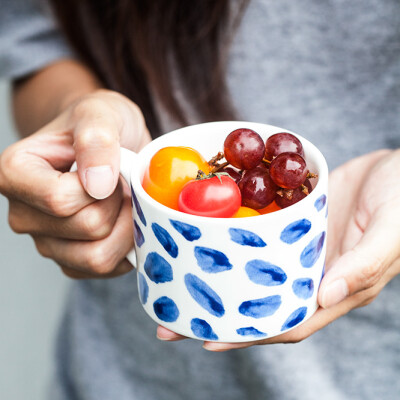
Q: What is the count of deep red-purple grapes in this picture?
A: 6